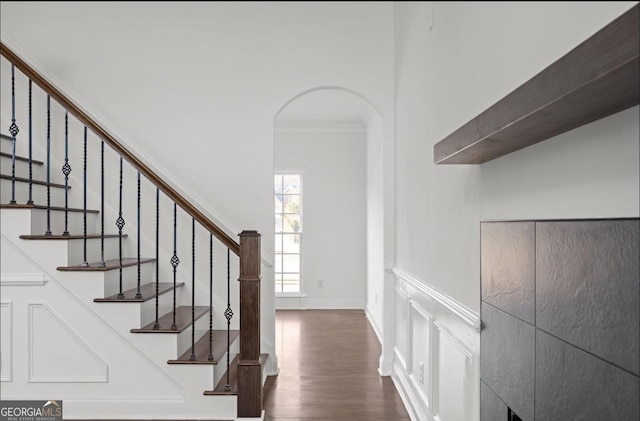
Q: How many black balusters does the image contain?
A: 13